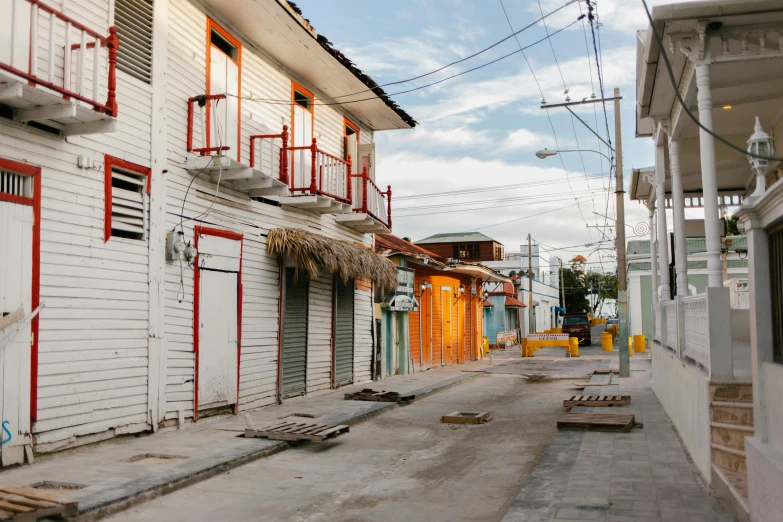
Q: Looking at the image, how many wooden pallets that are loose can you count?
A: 5